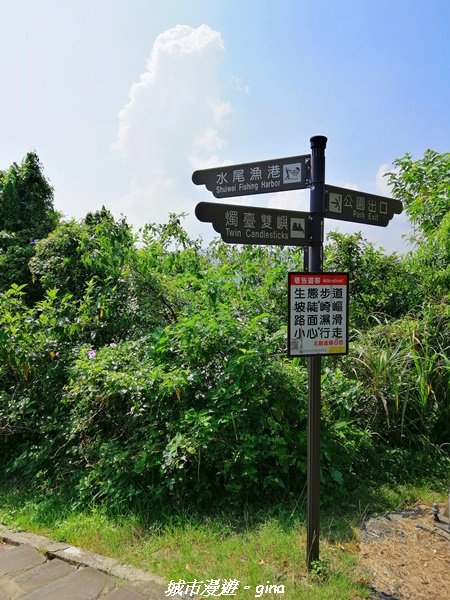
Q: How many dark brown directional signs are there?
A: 3